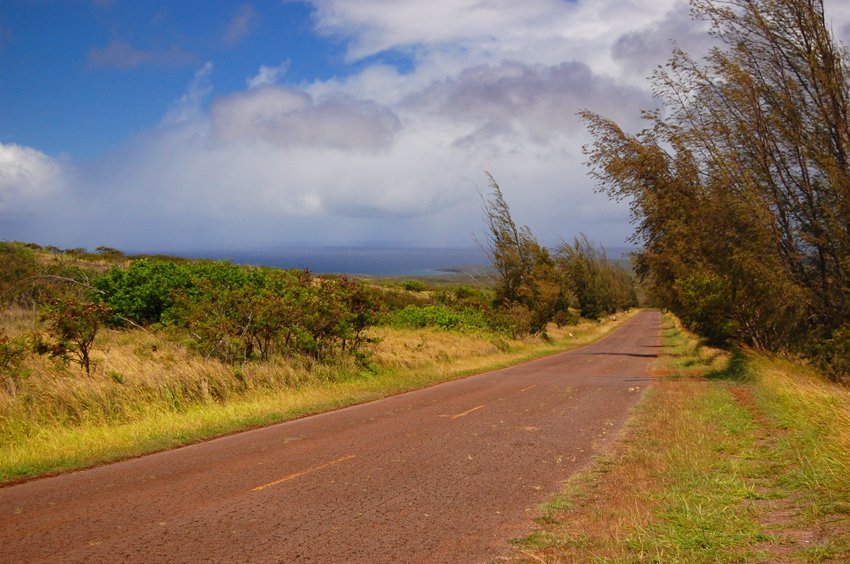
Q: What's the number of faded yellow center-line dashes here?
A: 3